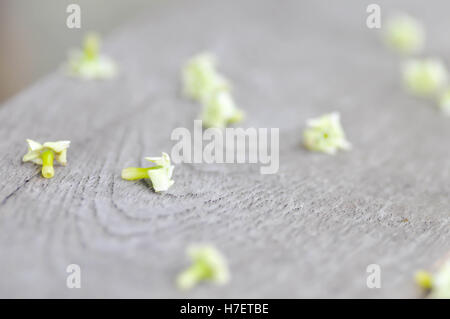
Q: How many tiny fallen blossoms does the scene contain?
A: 11